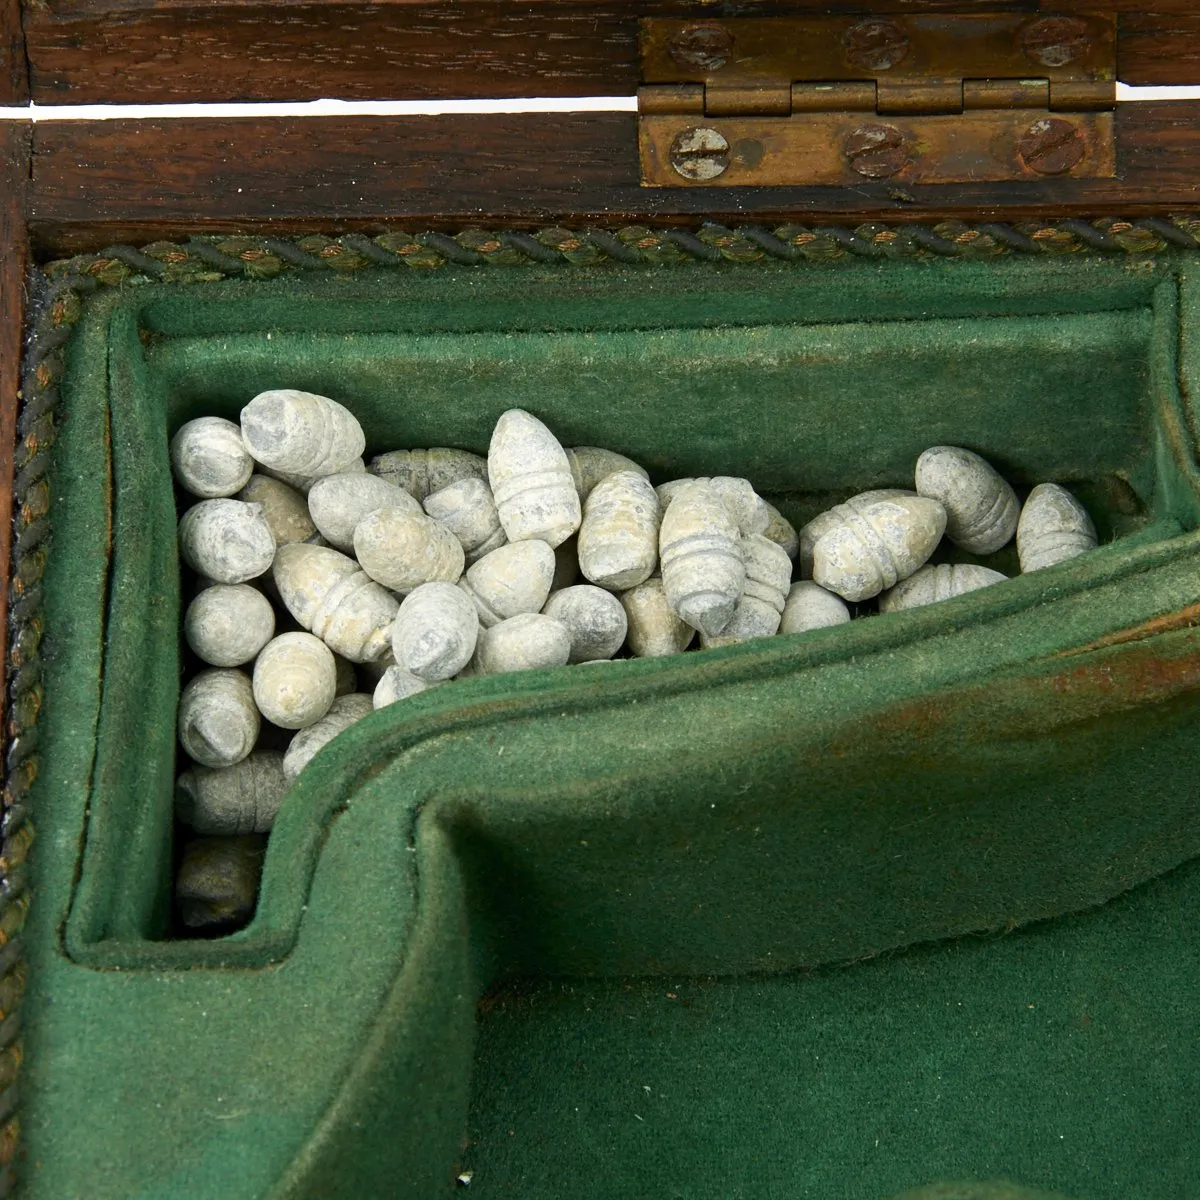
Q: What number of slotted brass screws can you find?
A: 6